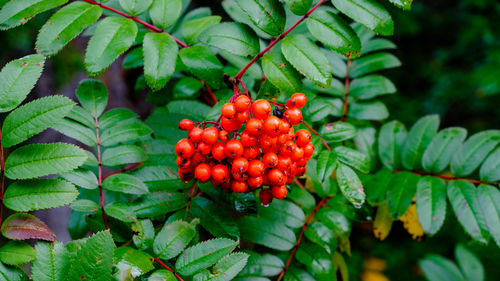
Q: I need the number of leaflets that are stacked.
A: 0